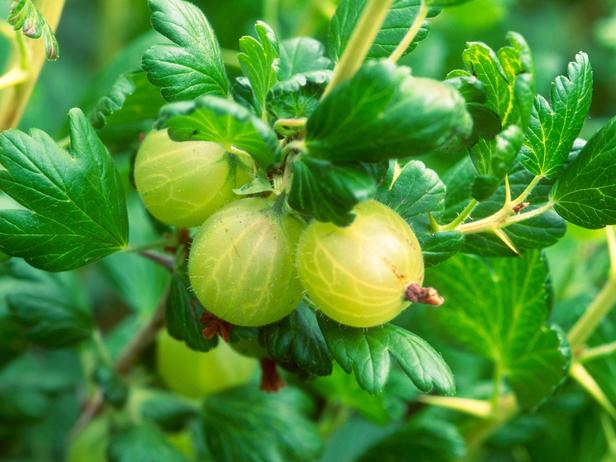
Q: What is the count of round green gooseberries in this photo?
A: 4